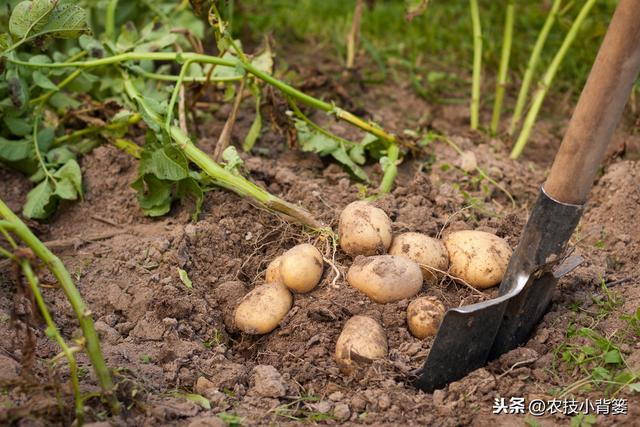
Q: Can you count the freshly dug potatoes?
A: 9